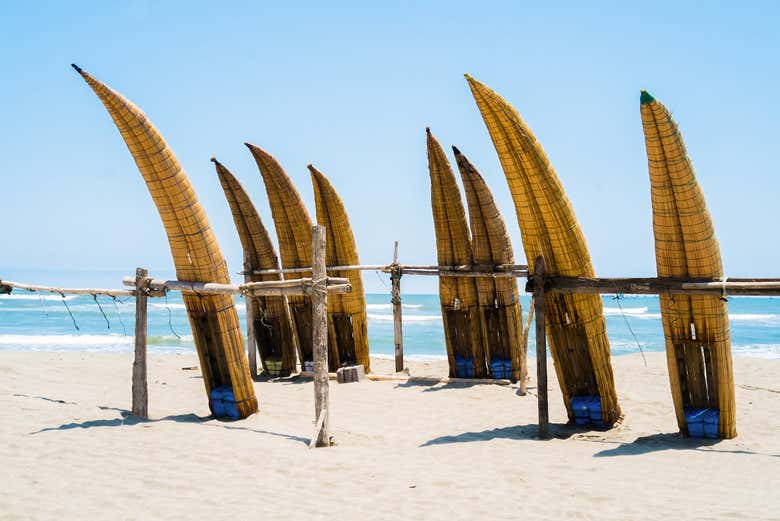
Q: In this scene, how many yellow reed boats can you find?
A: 8